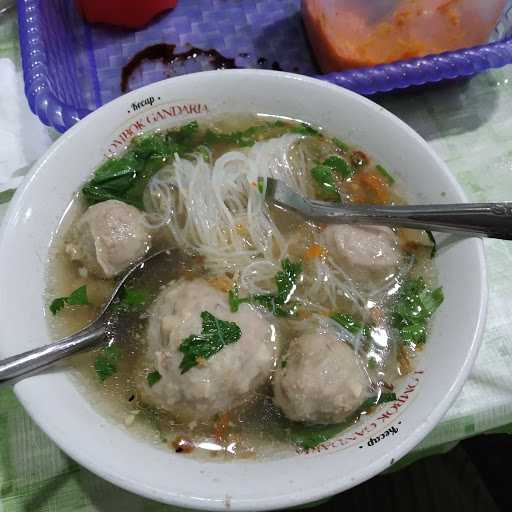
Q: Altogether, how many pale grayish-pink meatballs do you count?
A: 4